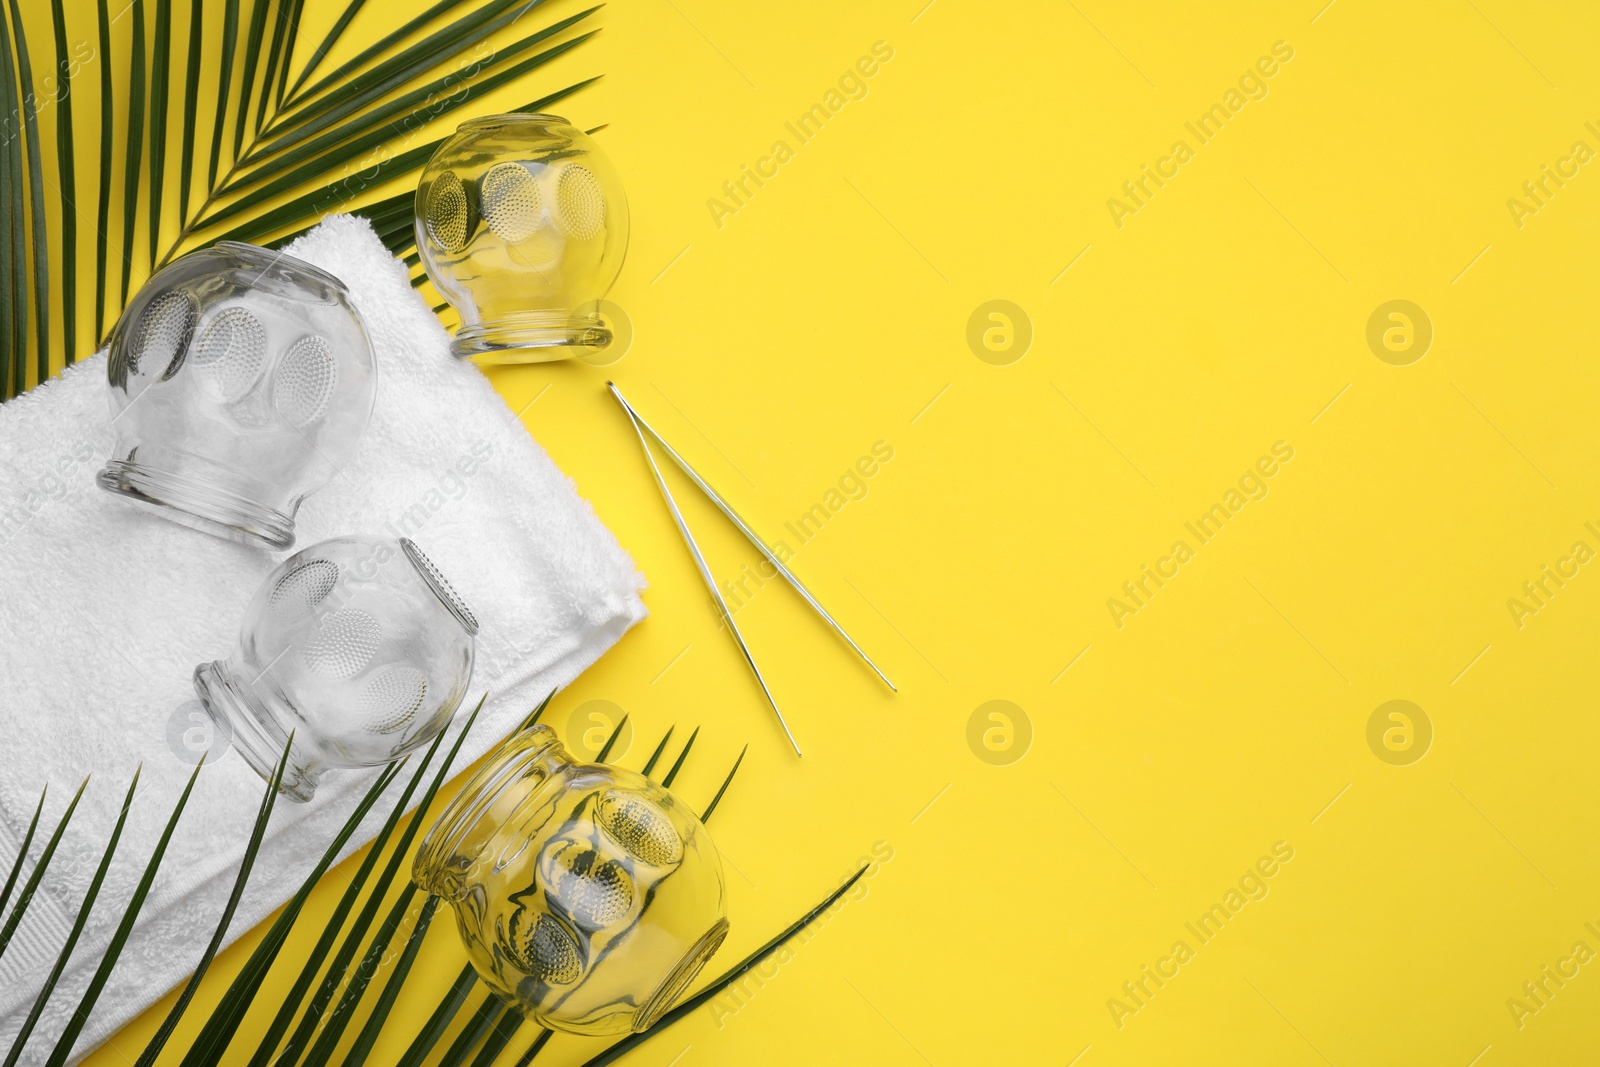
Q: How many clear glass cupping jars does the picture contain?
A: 4